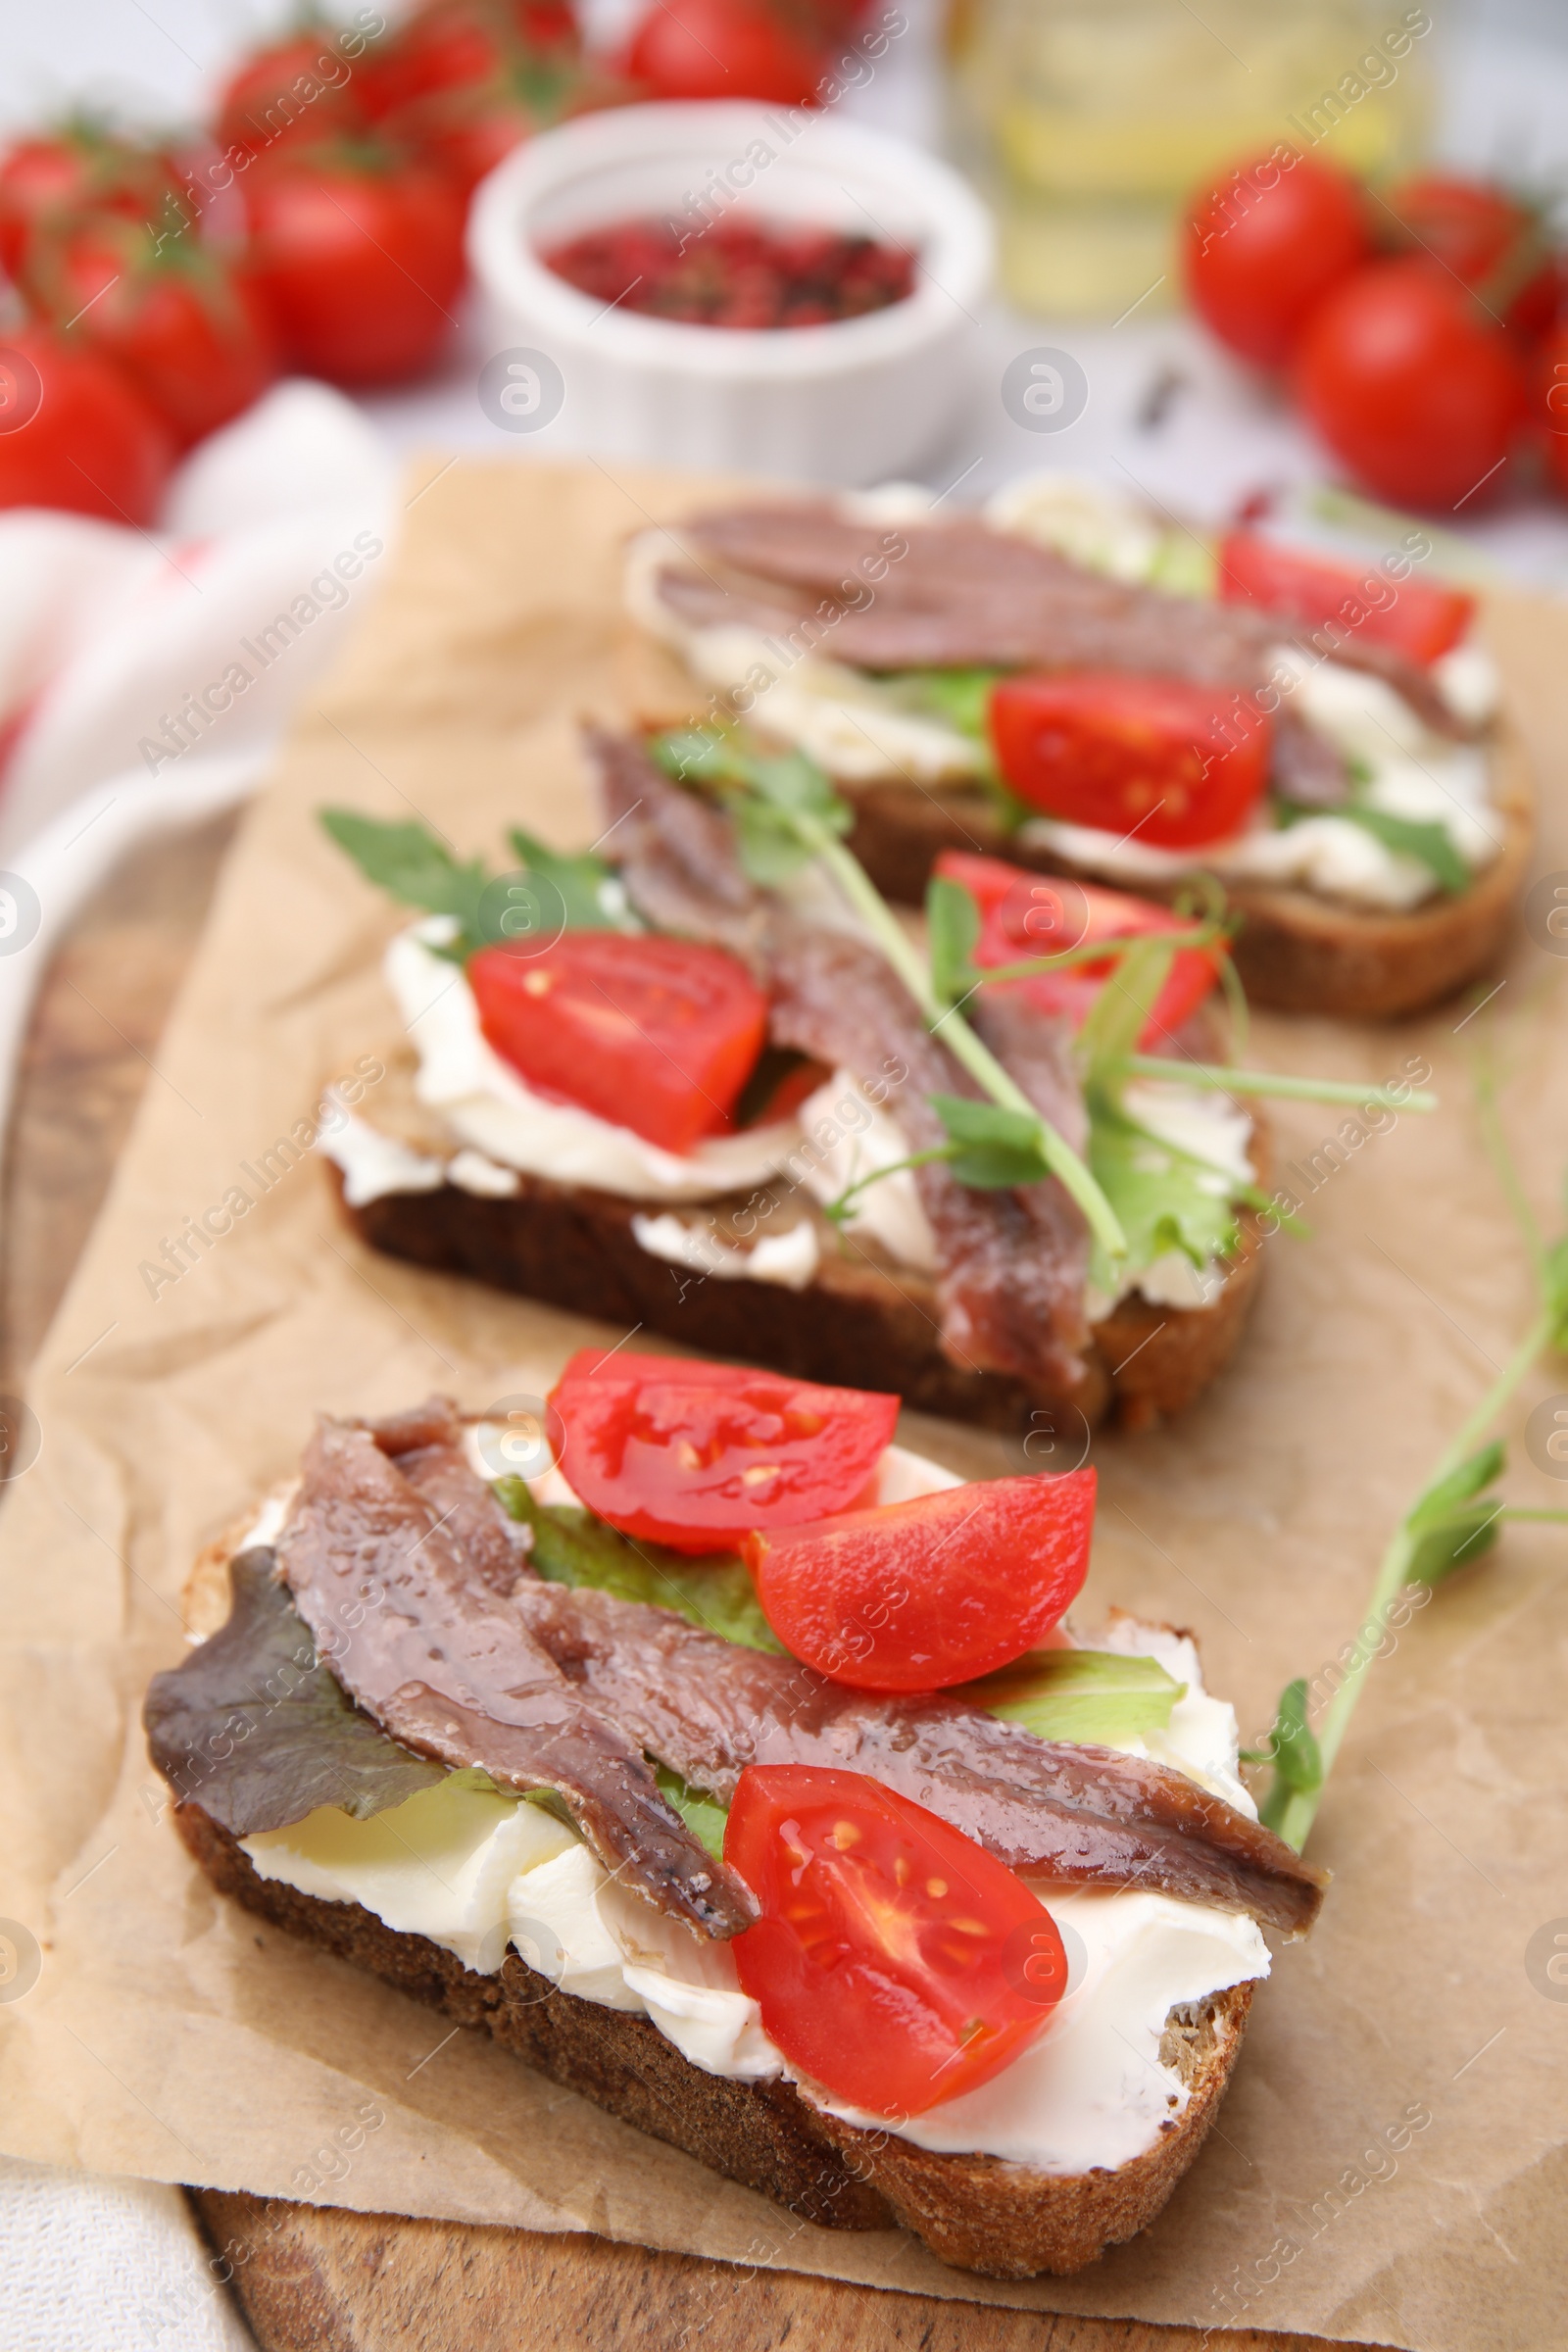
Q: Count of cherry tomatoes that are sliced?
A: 7